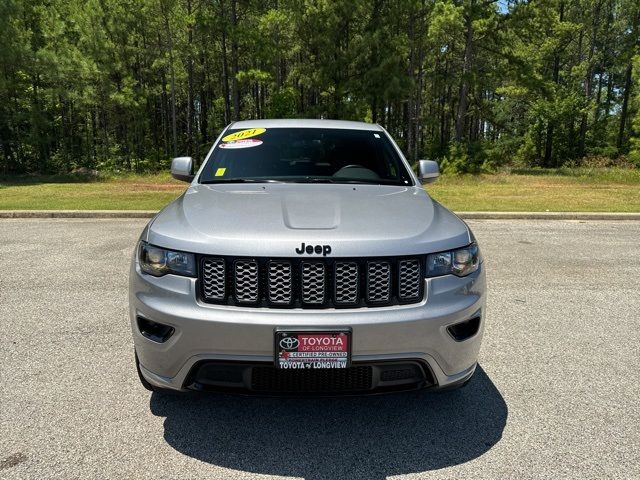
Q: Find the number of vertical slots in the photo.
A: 7